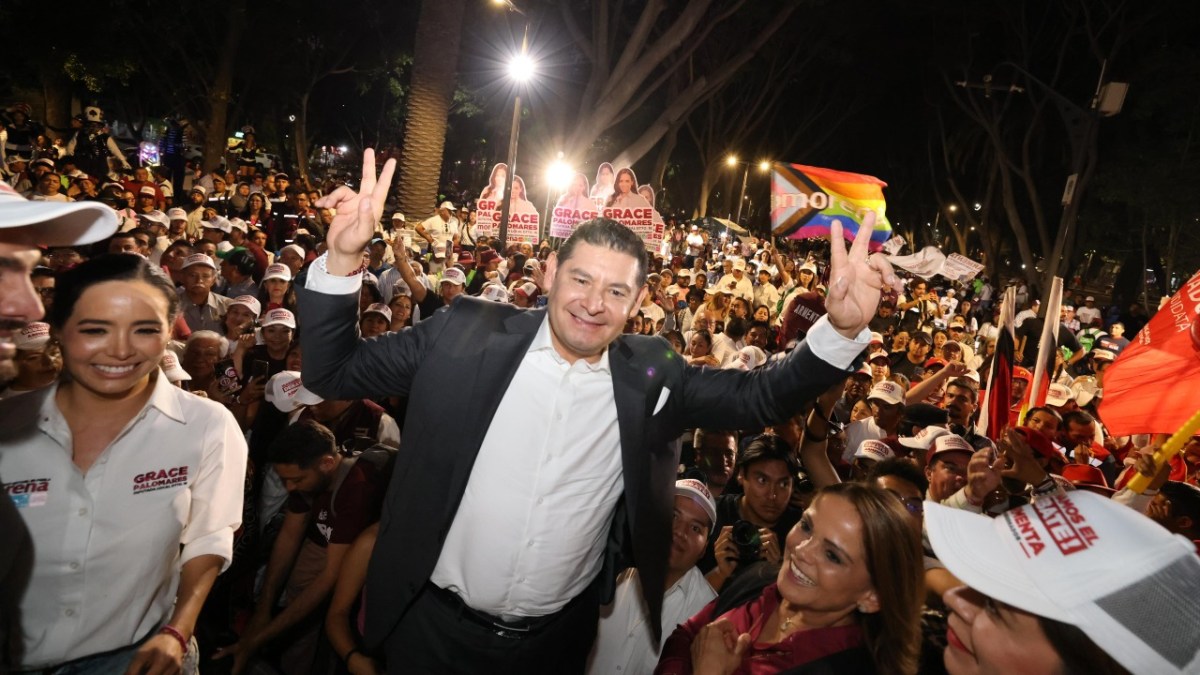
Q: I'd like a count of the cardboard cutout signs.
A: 6